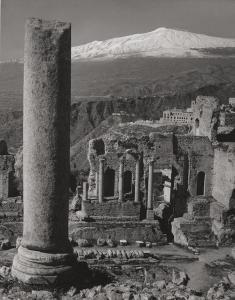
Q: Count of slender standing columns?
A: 4